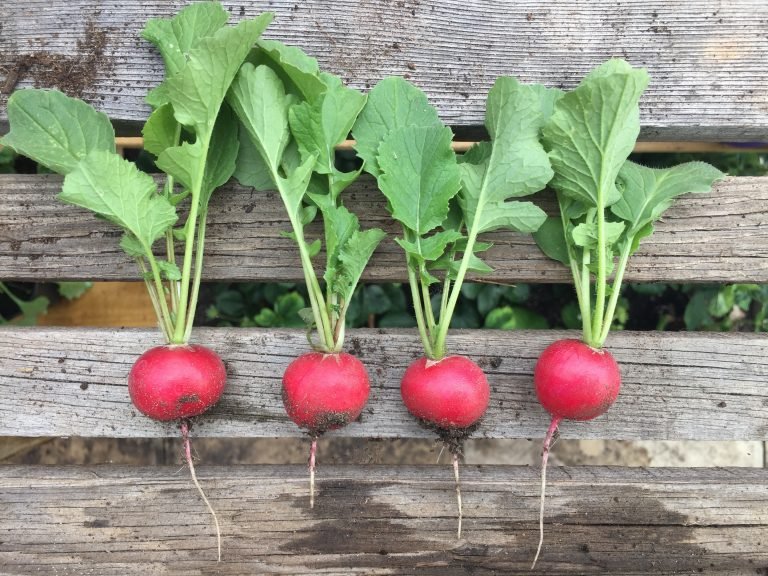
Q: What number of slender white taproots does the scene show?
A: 4